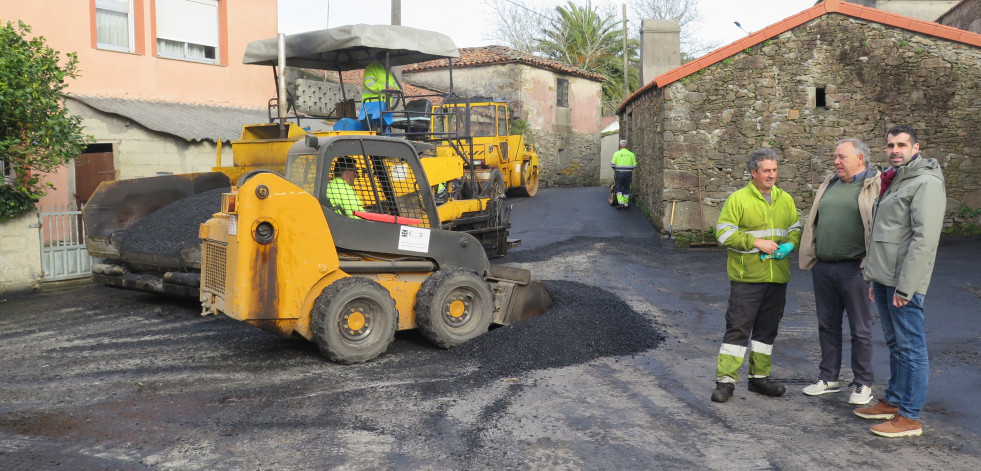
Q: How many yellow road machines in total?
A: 3